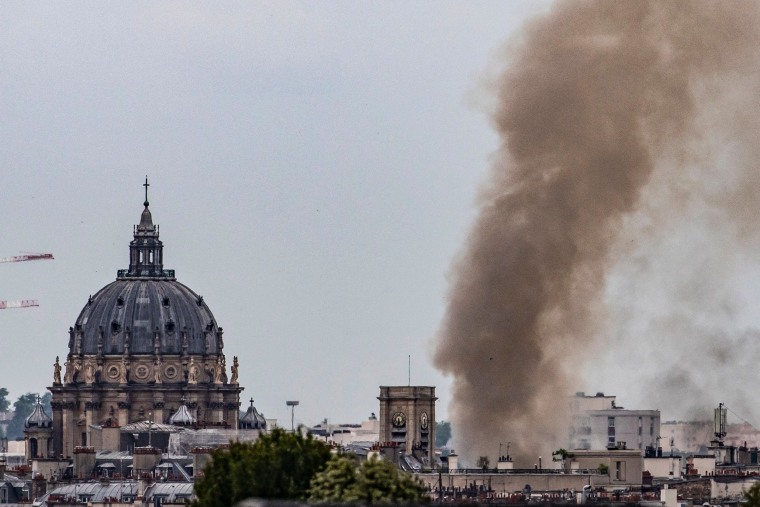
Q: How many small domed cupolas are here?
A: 3